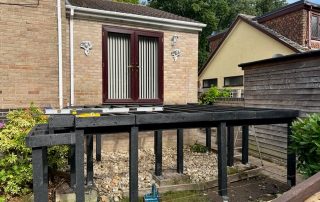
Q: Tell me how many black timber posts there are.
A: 13